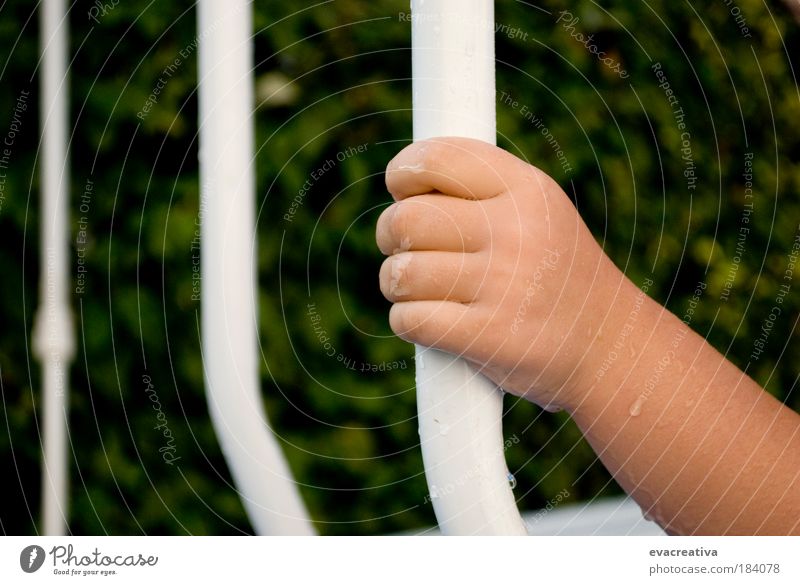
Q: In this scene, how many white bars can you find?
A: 3